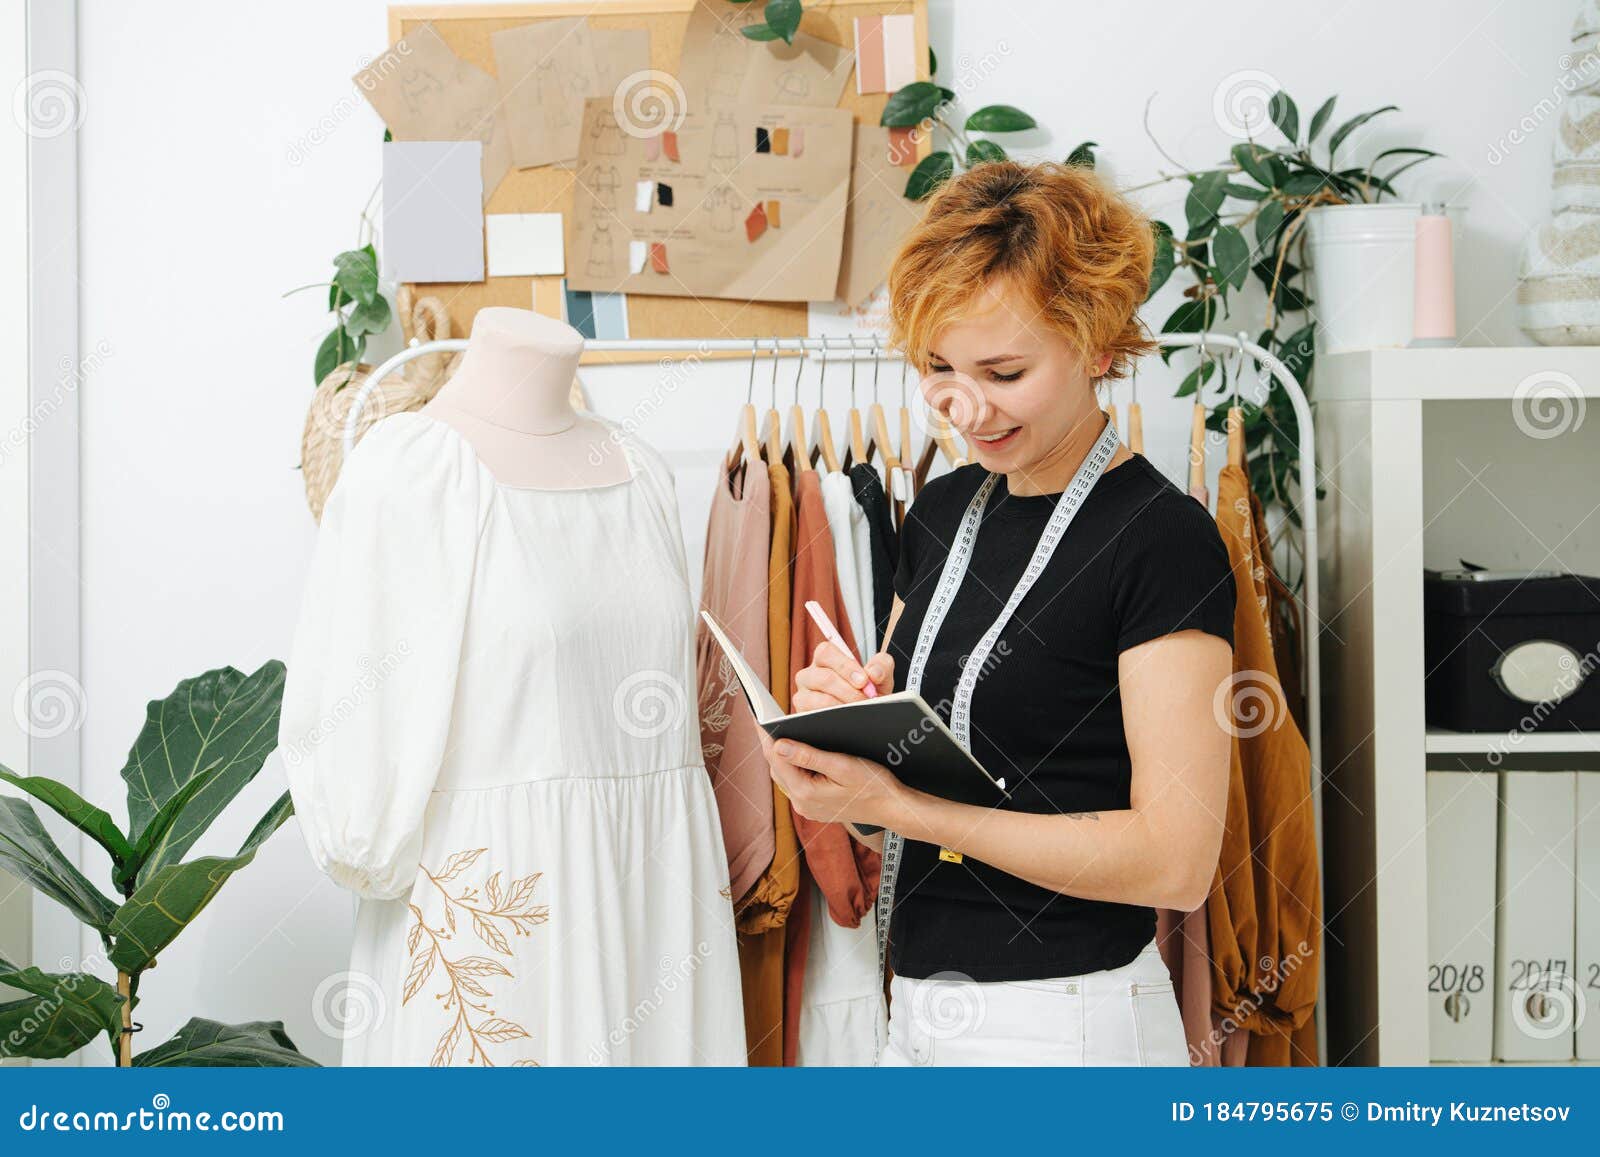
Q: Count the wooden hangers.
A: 12